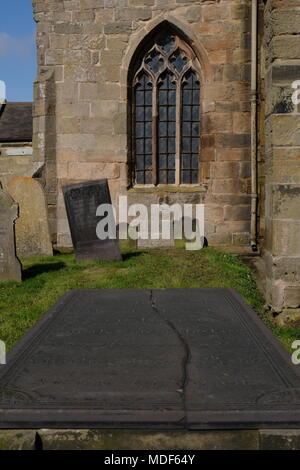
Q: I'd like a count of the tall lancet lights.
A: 3